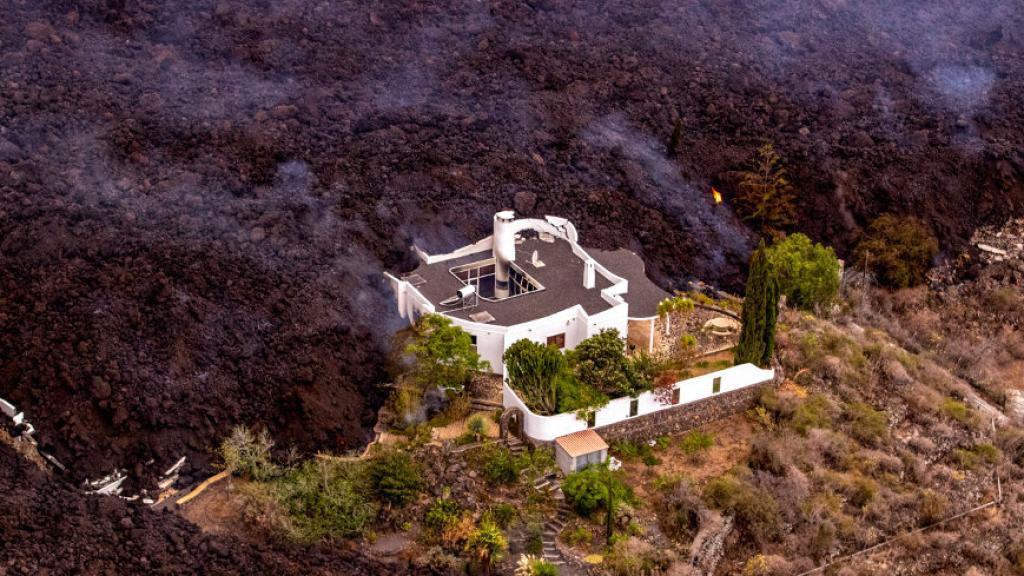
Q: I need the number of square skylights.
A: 2